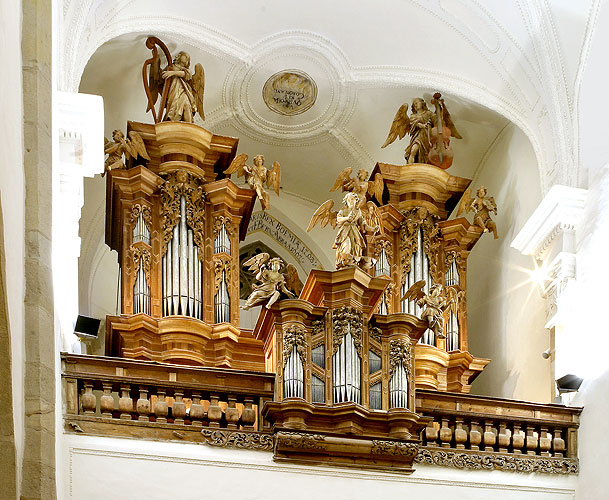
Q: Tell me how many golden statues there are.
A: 9